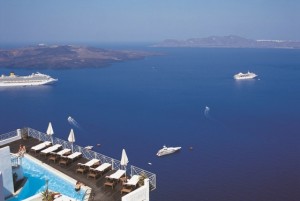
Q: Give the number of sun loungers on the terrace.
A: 8